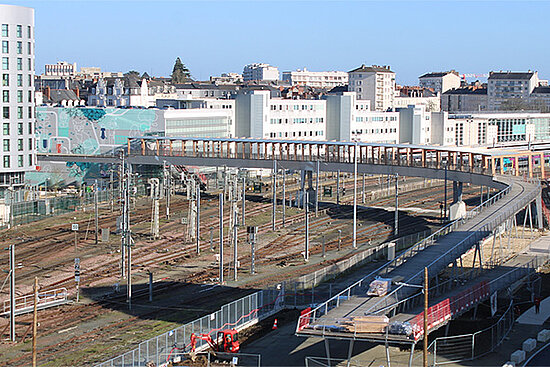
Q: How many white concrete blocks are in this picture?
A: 4